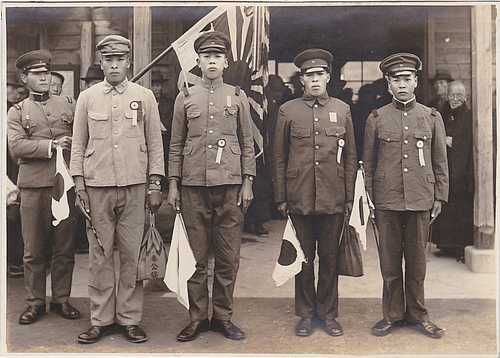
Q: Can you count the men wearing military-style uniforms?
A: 5